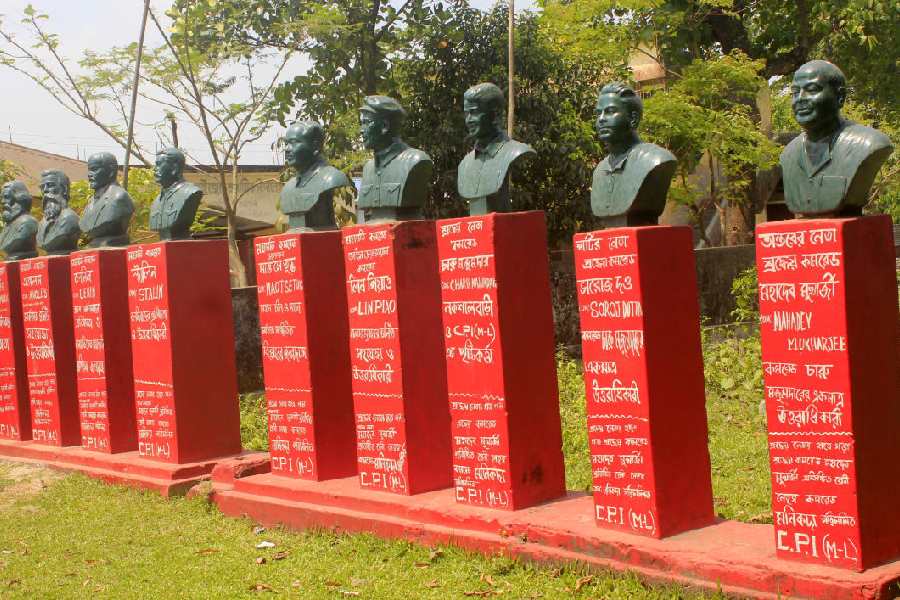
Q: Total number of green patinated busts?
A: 9